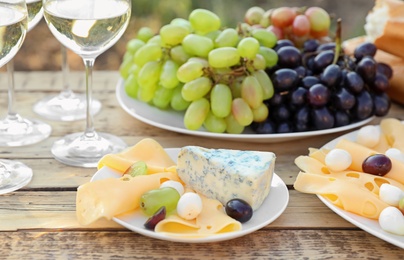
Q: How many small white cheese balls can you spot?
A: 7